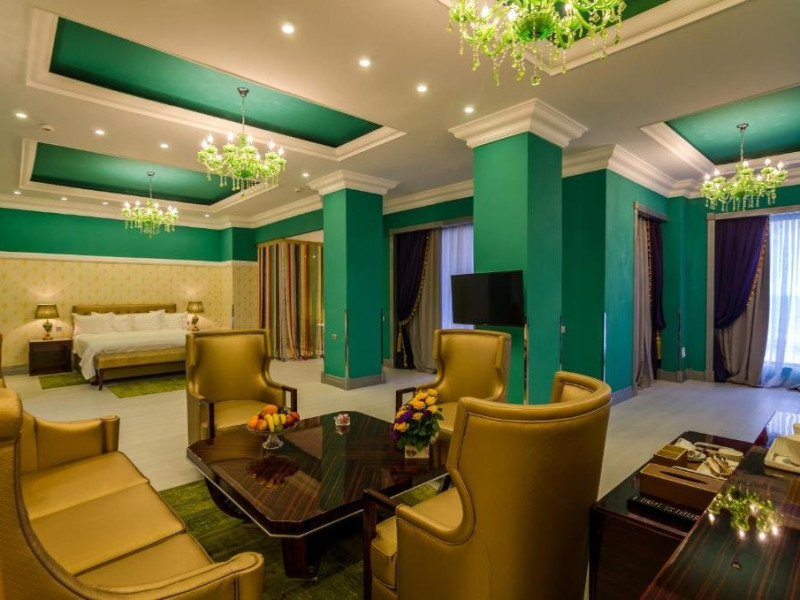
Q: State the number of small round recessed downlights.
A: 12